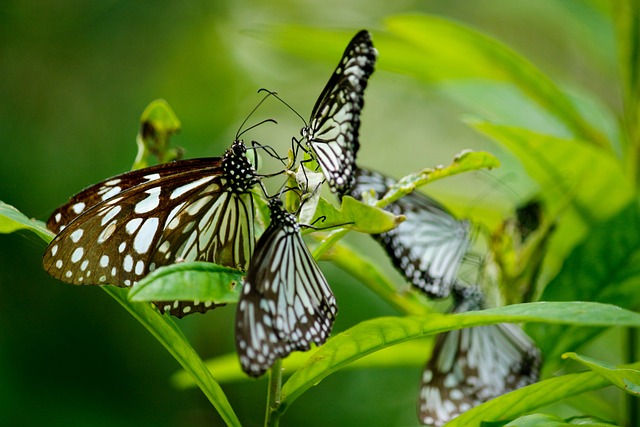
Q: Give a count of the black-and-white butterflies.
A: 5